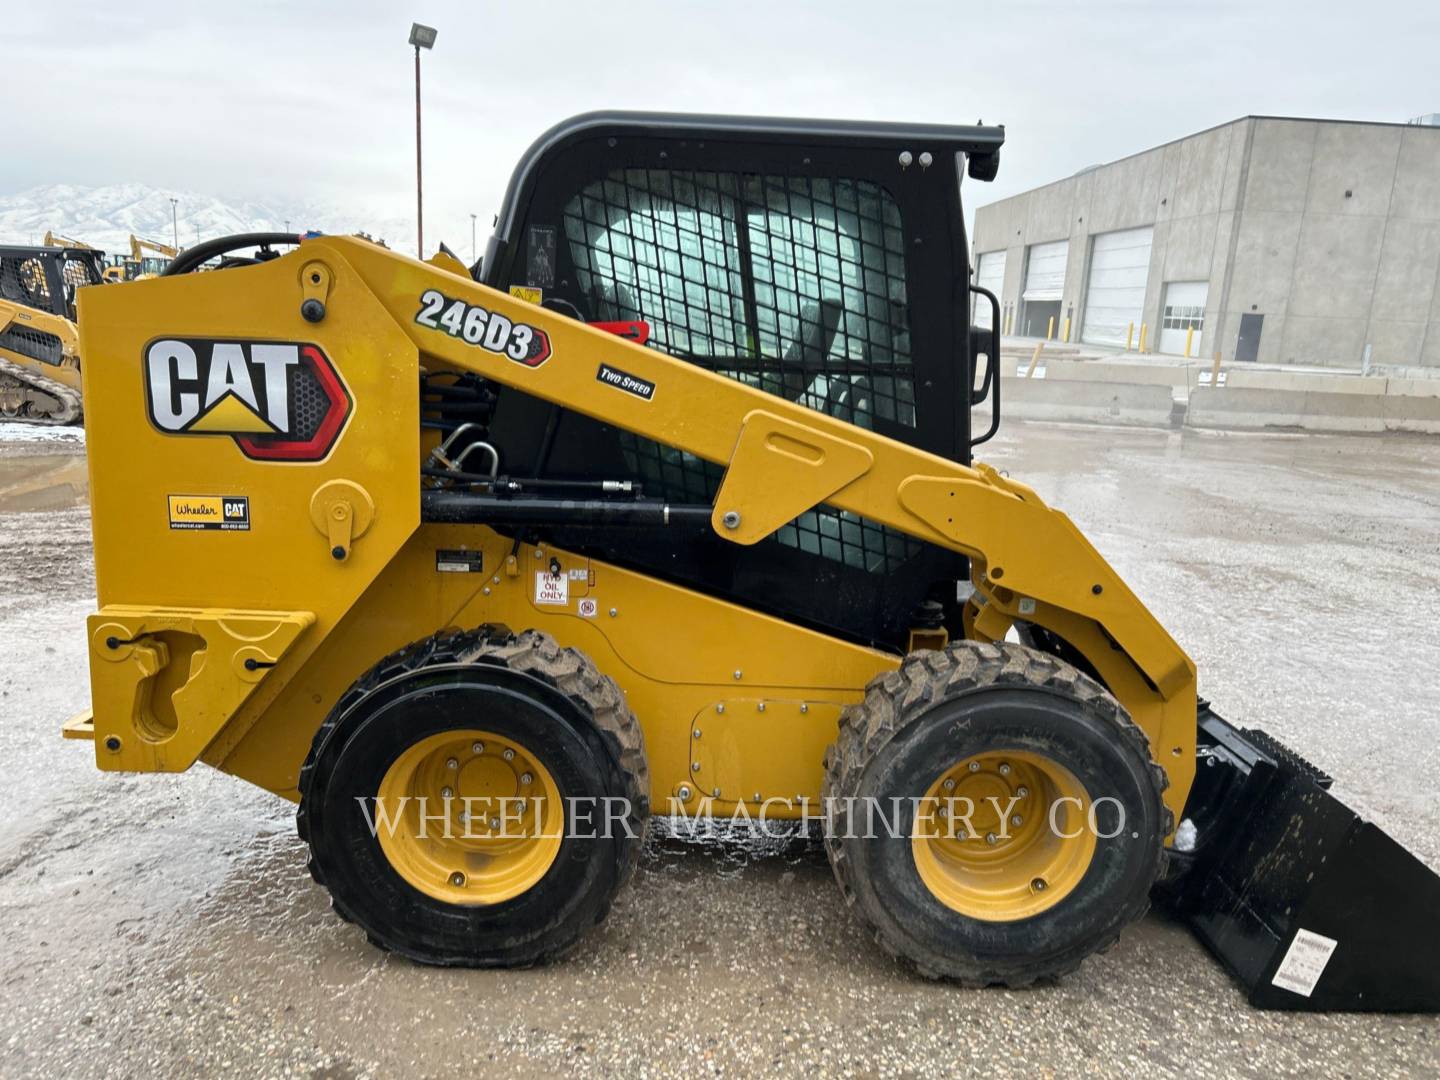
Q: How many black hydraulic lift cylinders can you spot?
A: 1